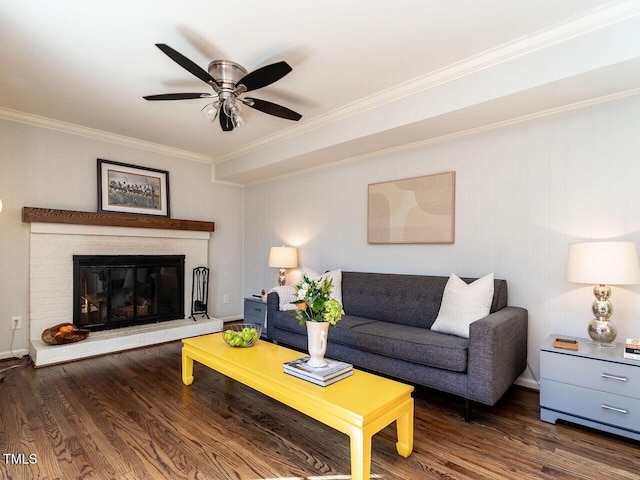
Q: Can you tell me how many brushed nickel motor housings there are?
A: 1